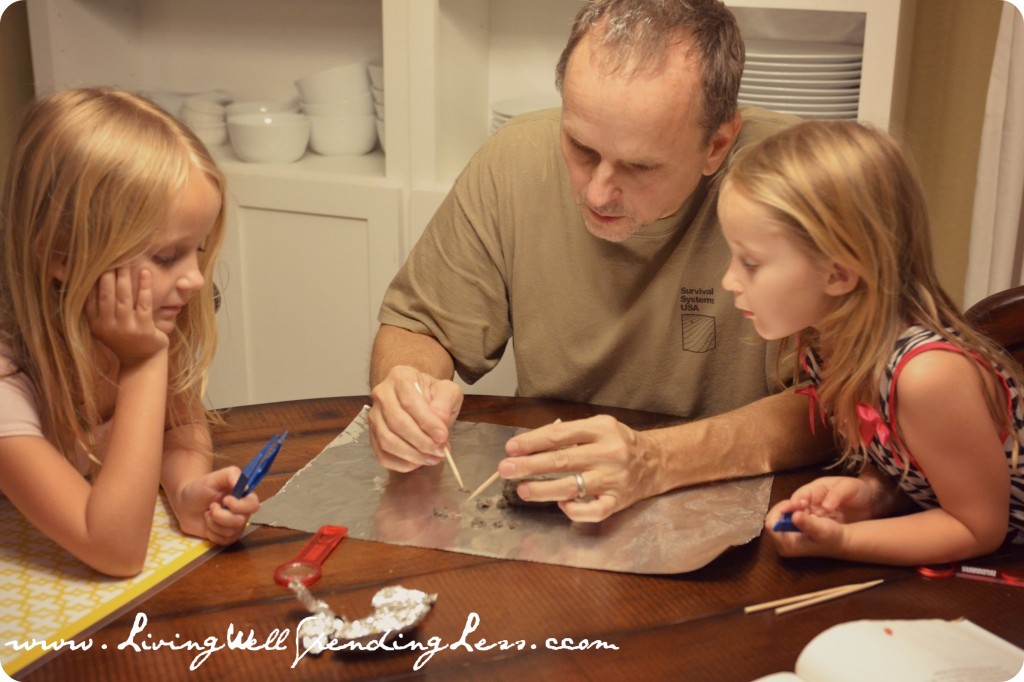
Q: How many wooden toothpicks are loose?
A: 2